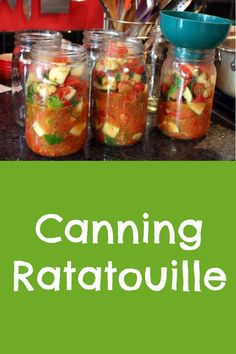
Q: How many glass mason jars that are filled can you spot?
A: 3